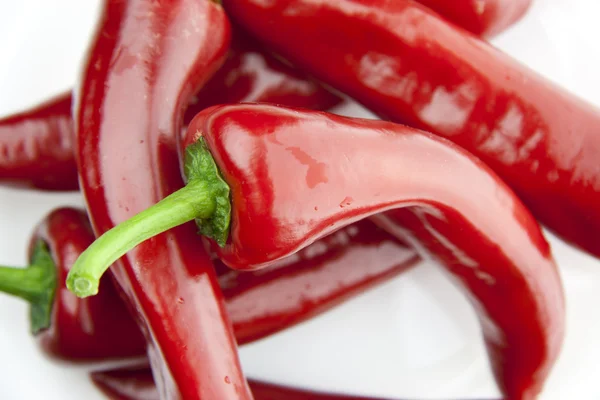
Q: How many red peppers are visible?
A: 7